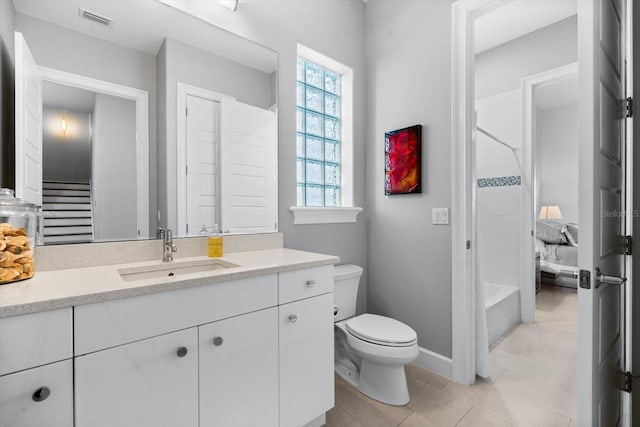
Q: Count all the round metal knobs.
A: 5